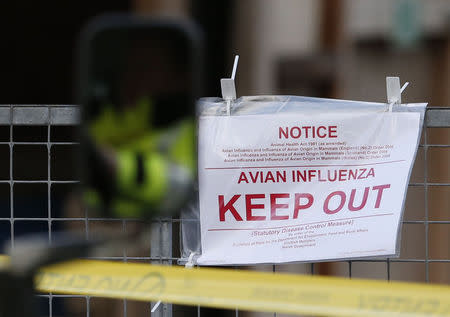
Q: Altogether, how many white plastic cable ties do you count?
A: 3